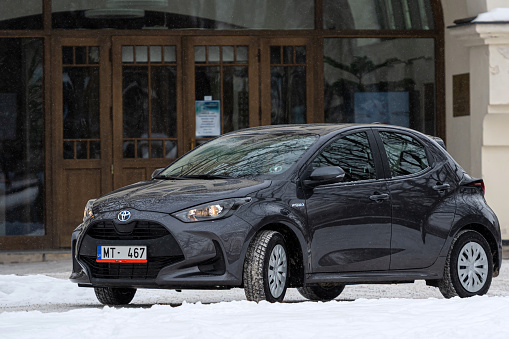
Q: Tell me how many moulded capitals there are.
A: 1